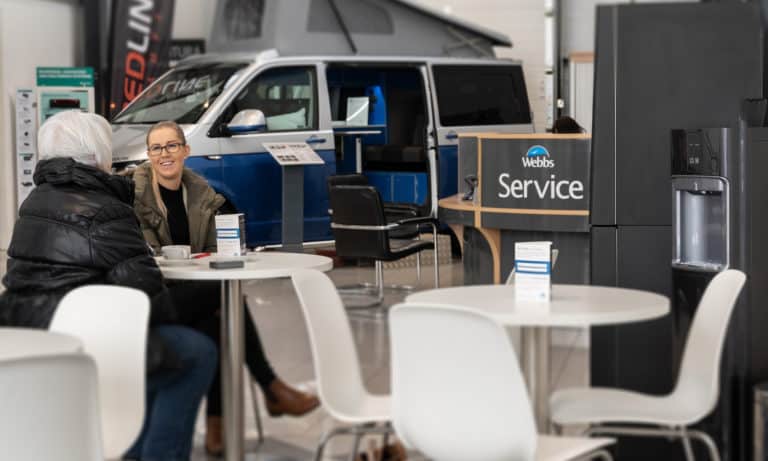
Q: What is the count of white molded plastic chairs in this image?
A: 5